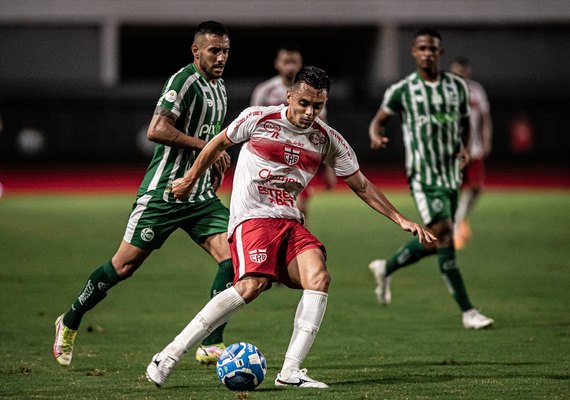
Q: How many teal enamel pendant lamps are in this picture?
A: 0